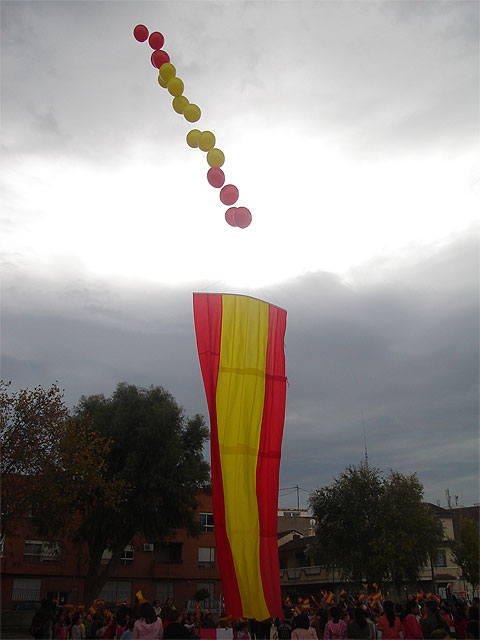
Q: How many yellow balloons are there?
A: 8